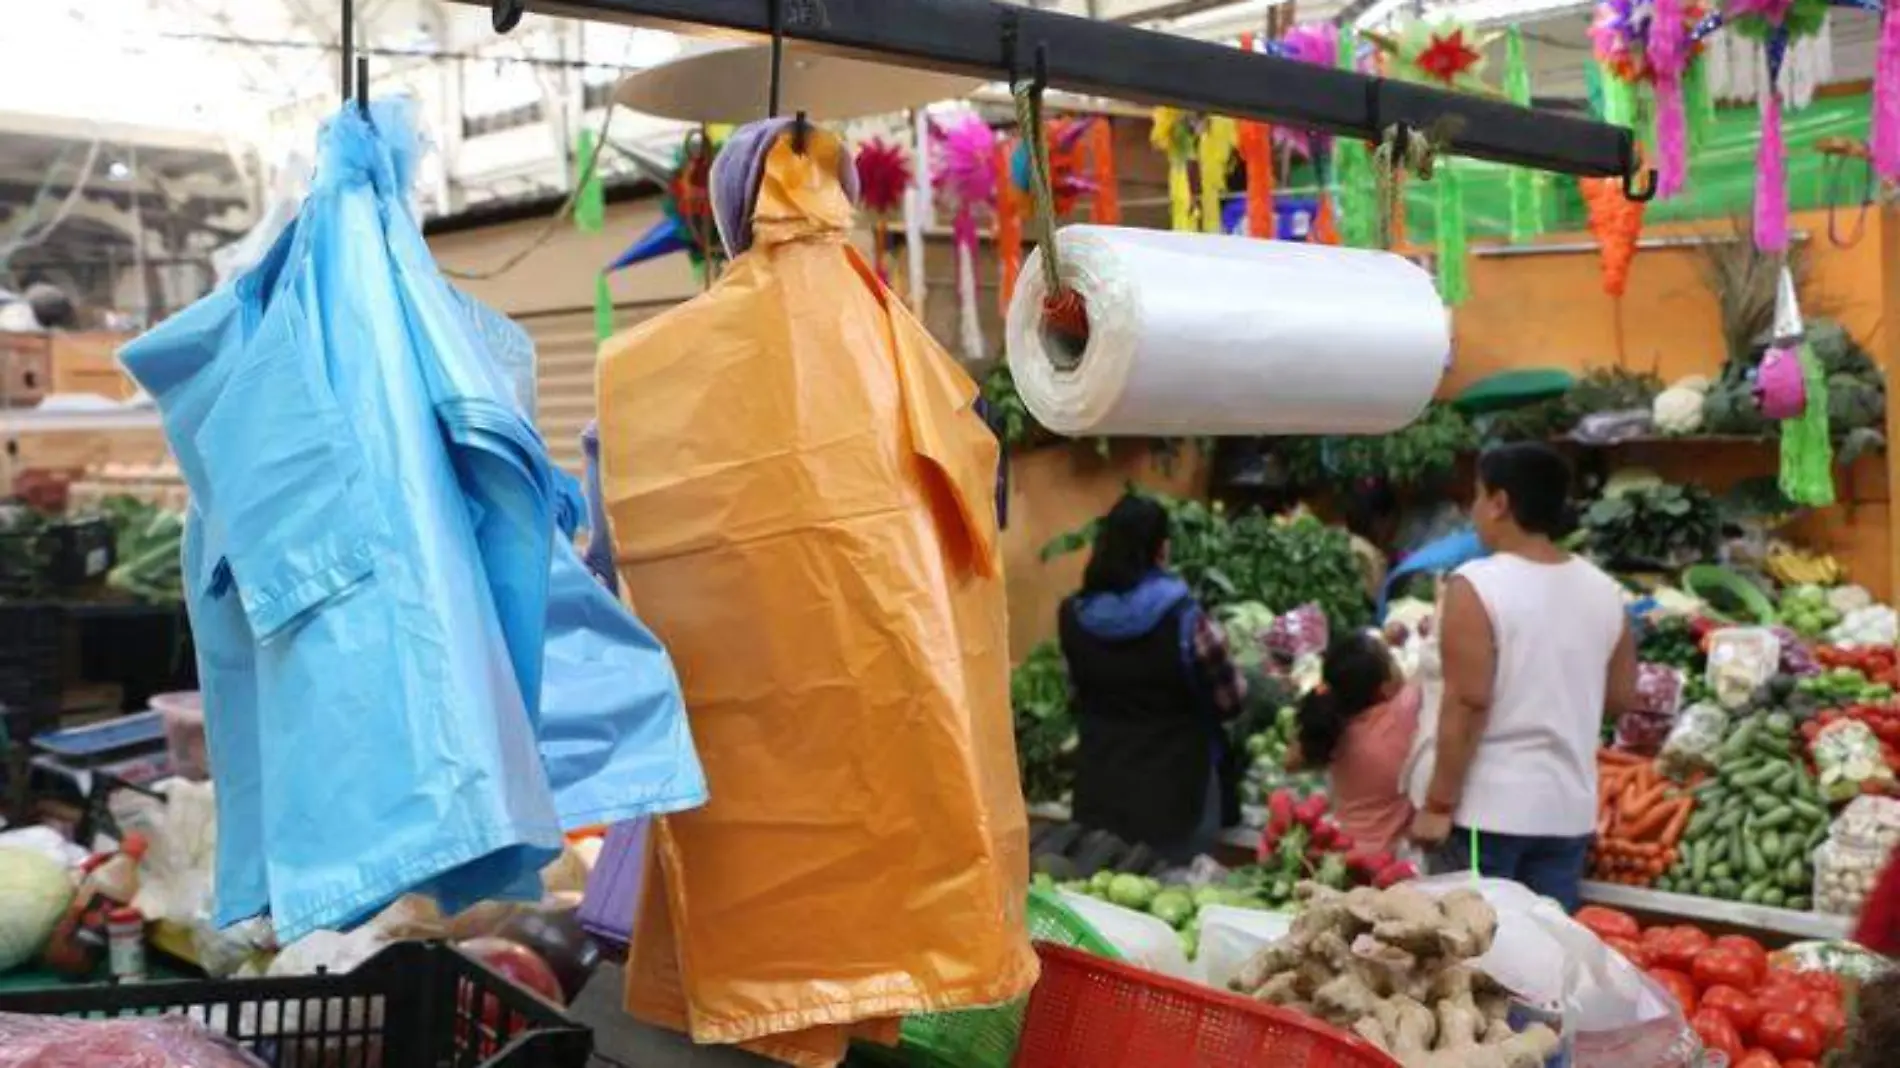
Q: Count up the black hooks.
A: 6